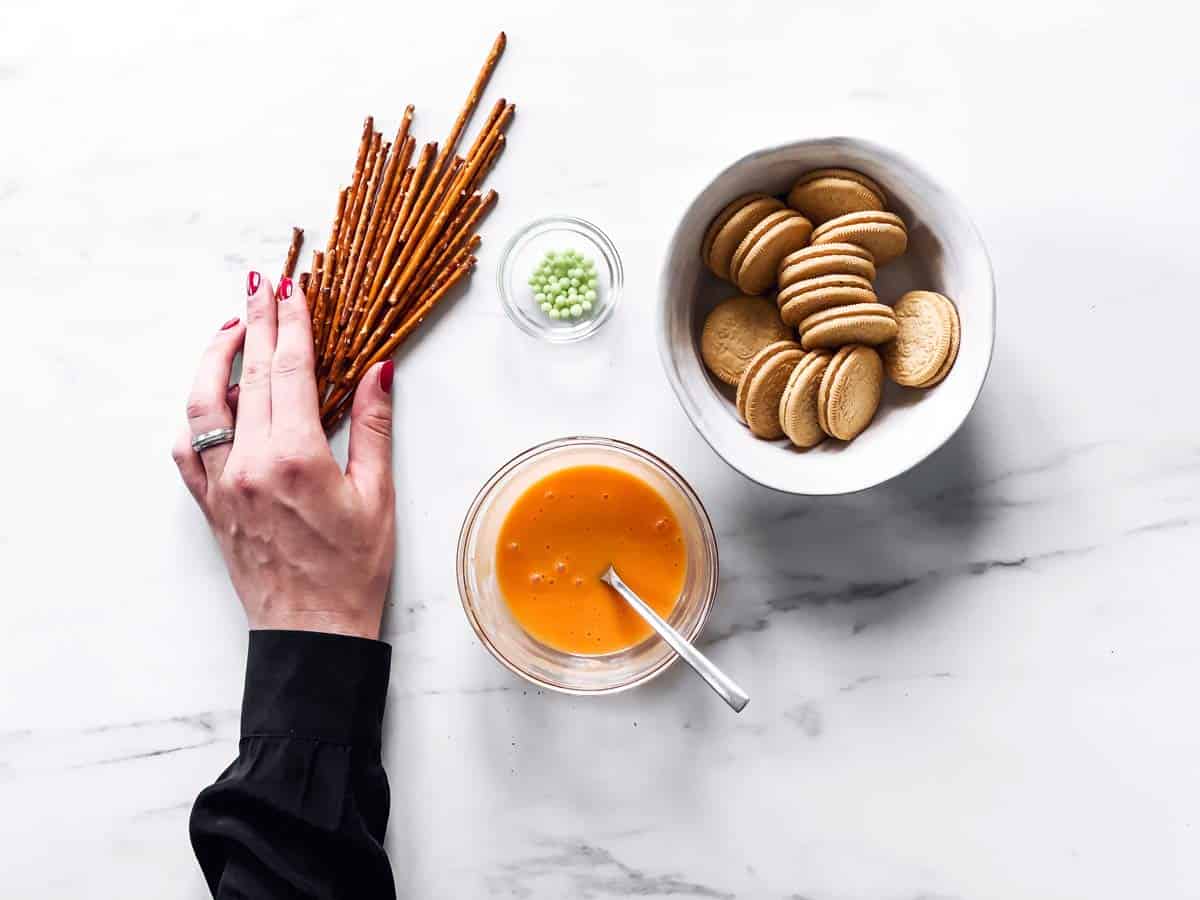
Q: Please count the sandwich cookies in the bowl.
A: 12